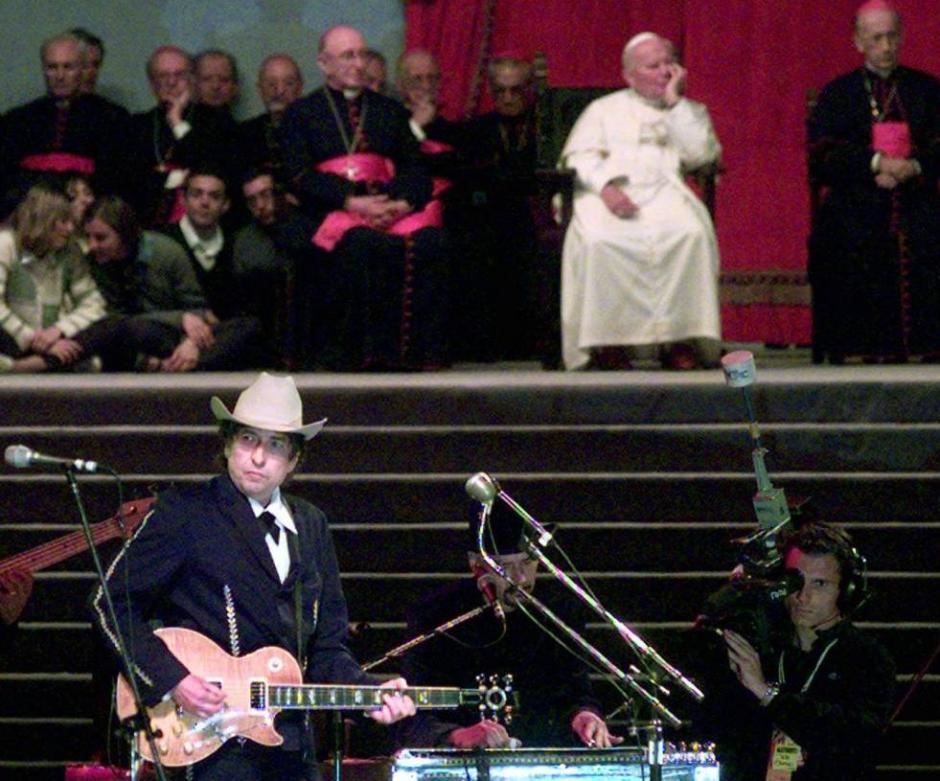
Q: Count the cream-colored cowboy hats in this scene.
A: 1